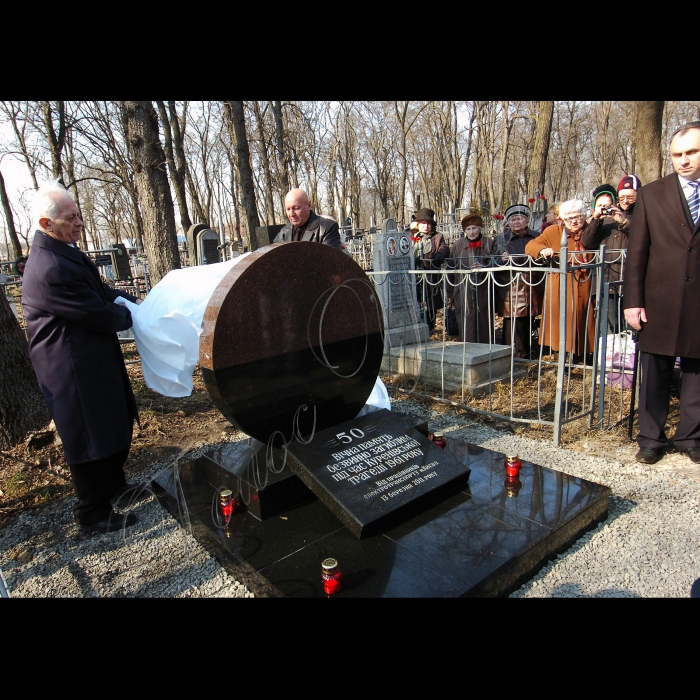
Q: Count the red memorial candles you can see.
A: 4